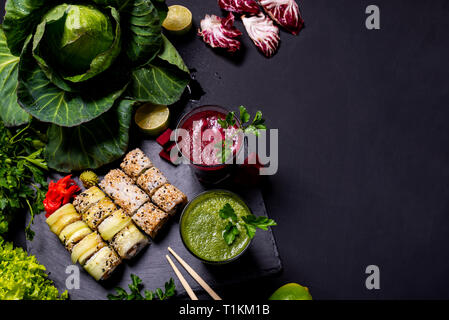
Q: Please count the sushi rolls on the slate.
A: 14